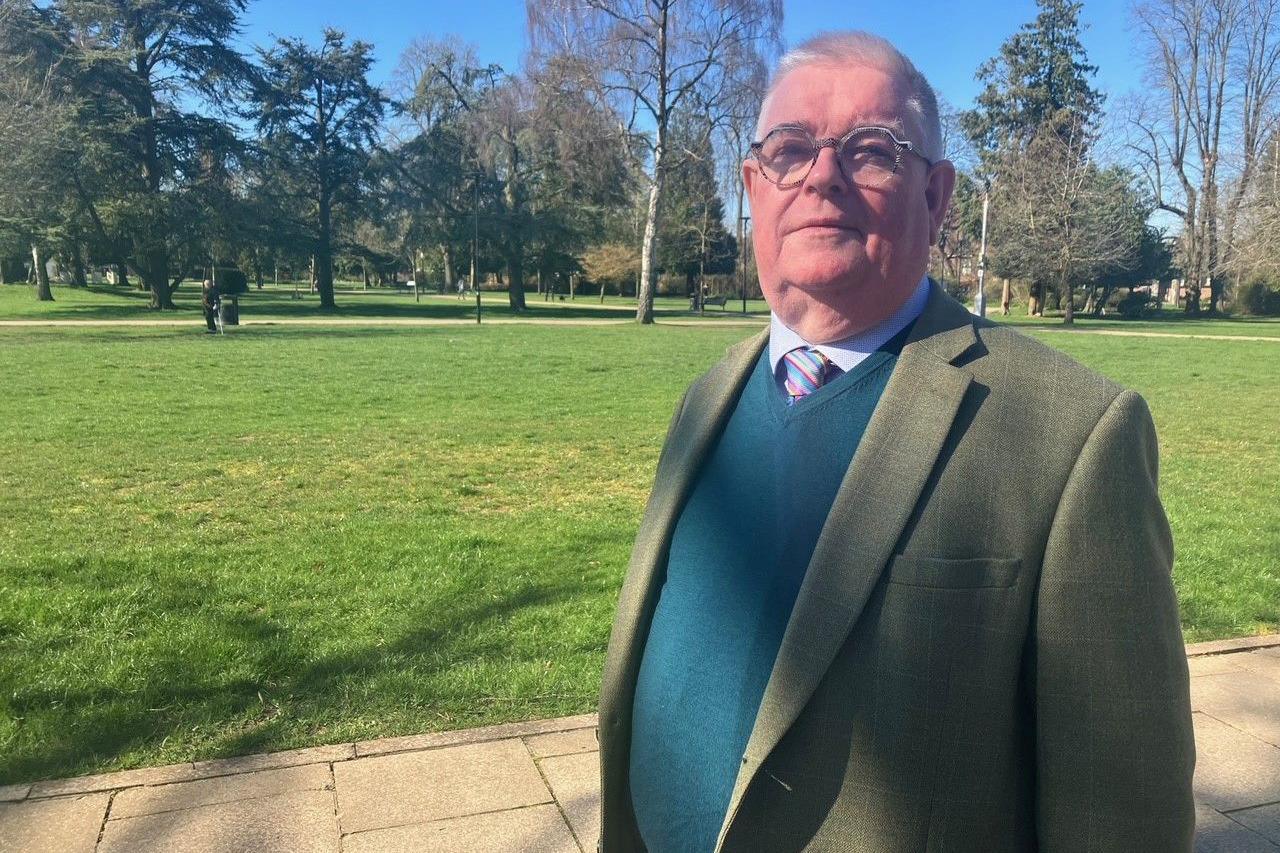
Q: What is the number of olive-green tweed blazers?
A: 1